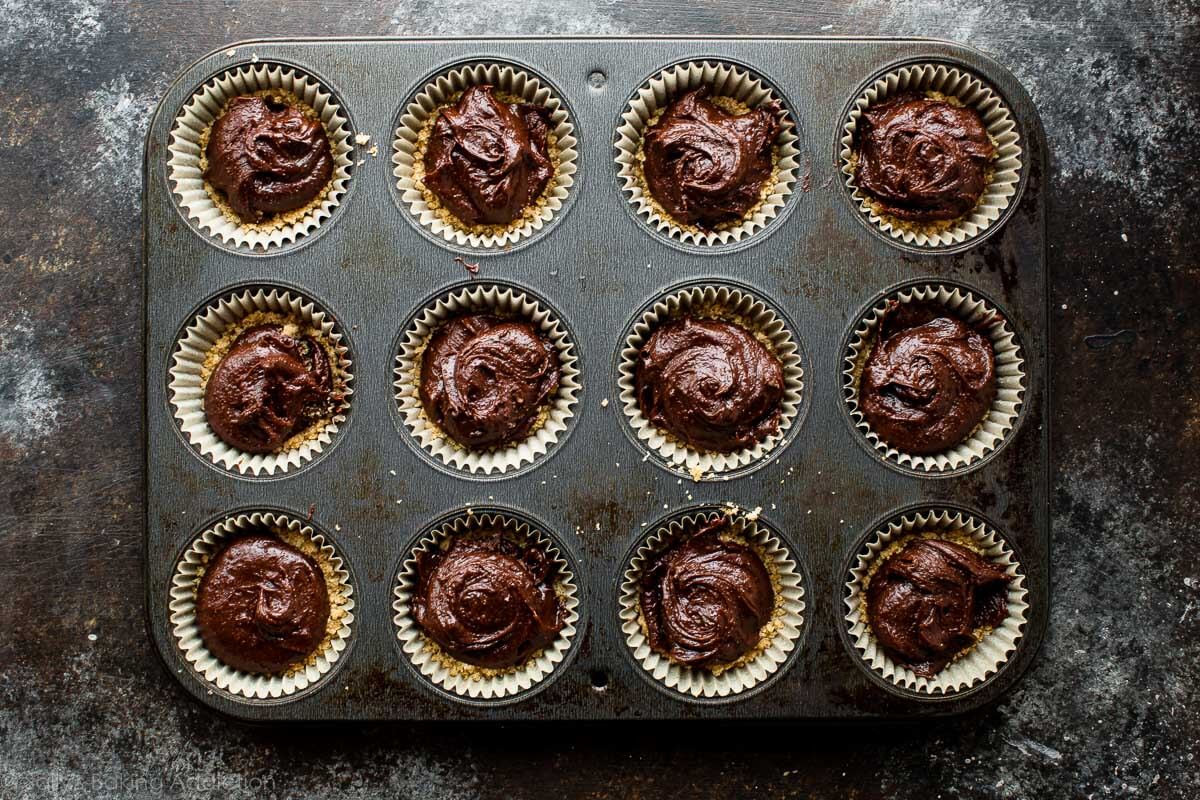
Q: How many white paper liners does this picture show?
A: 12